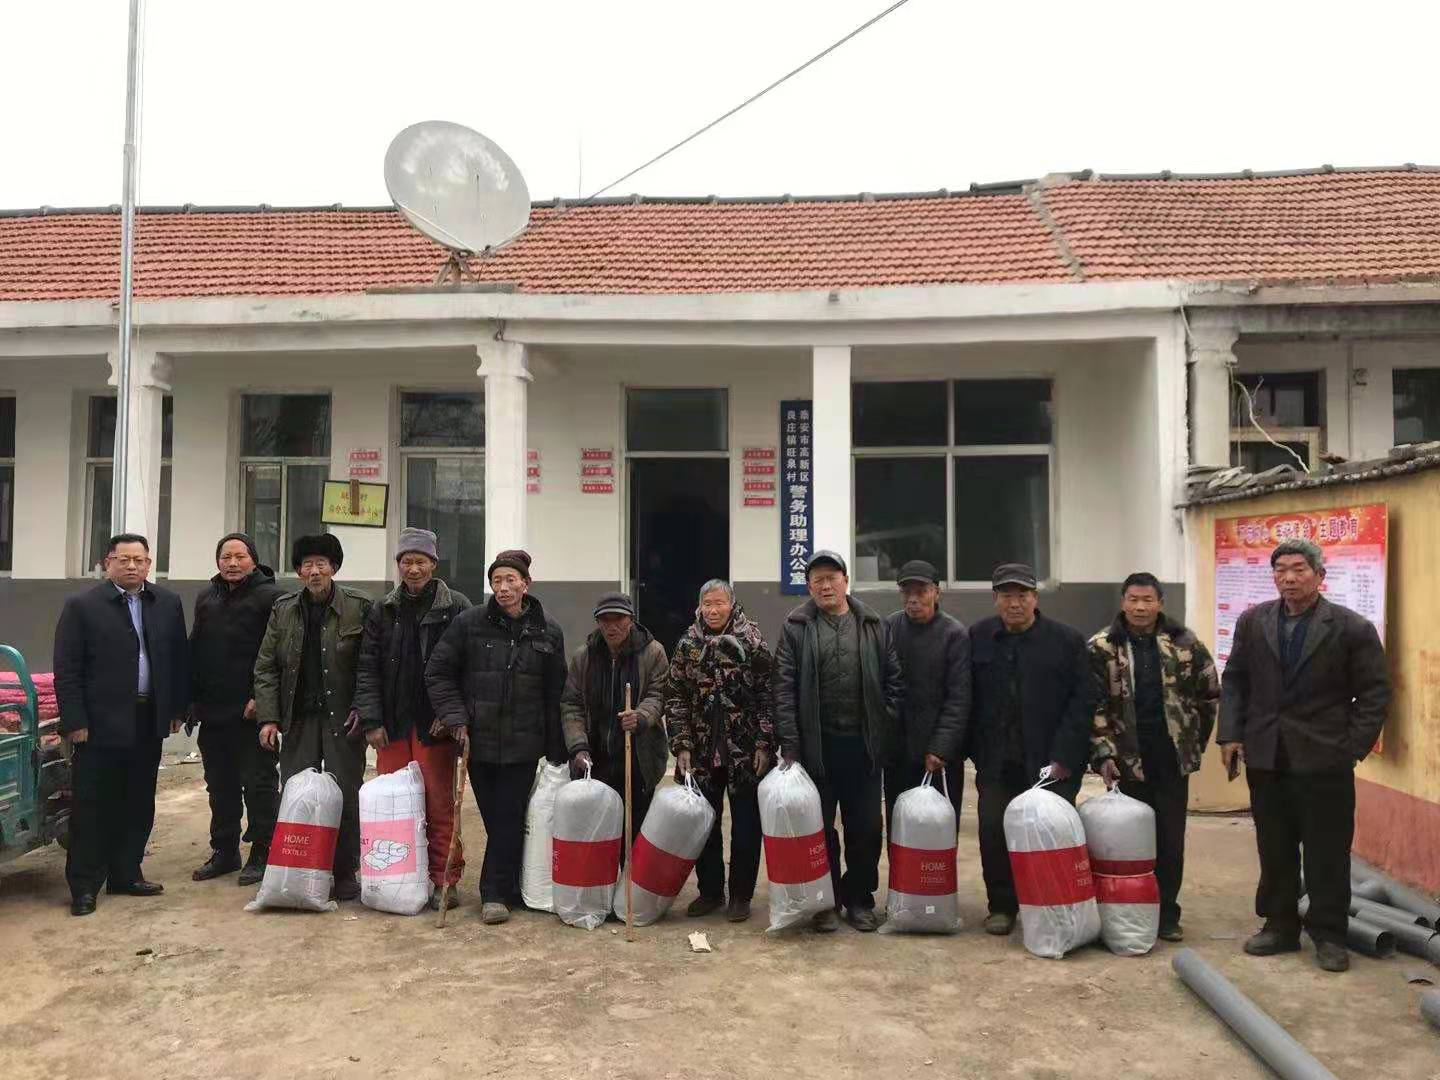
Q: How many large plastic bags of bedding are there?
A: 9